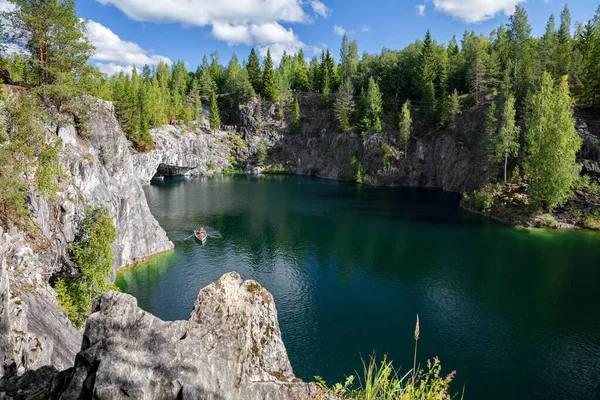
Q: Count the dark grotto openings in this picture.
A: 1